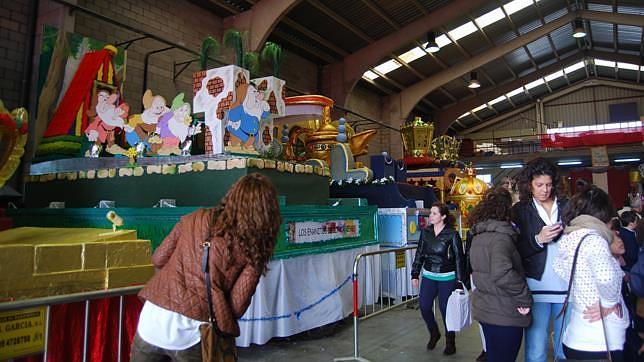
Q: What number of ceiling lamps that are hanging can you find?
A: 3